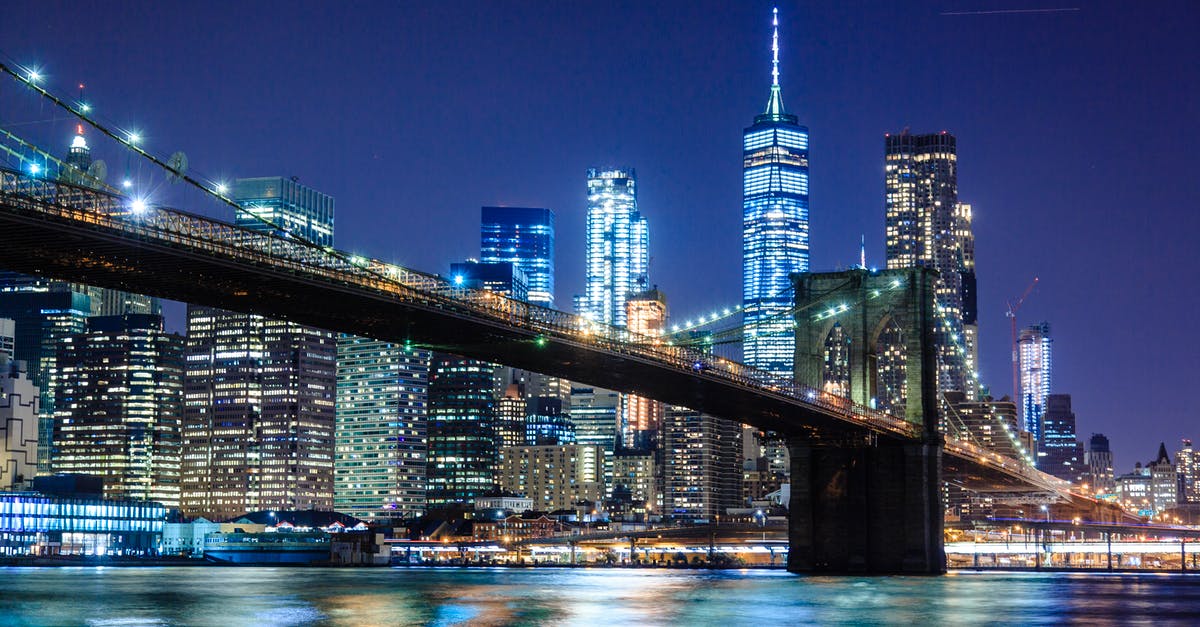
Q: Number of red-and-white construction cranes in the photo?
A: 1